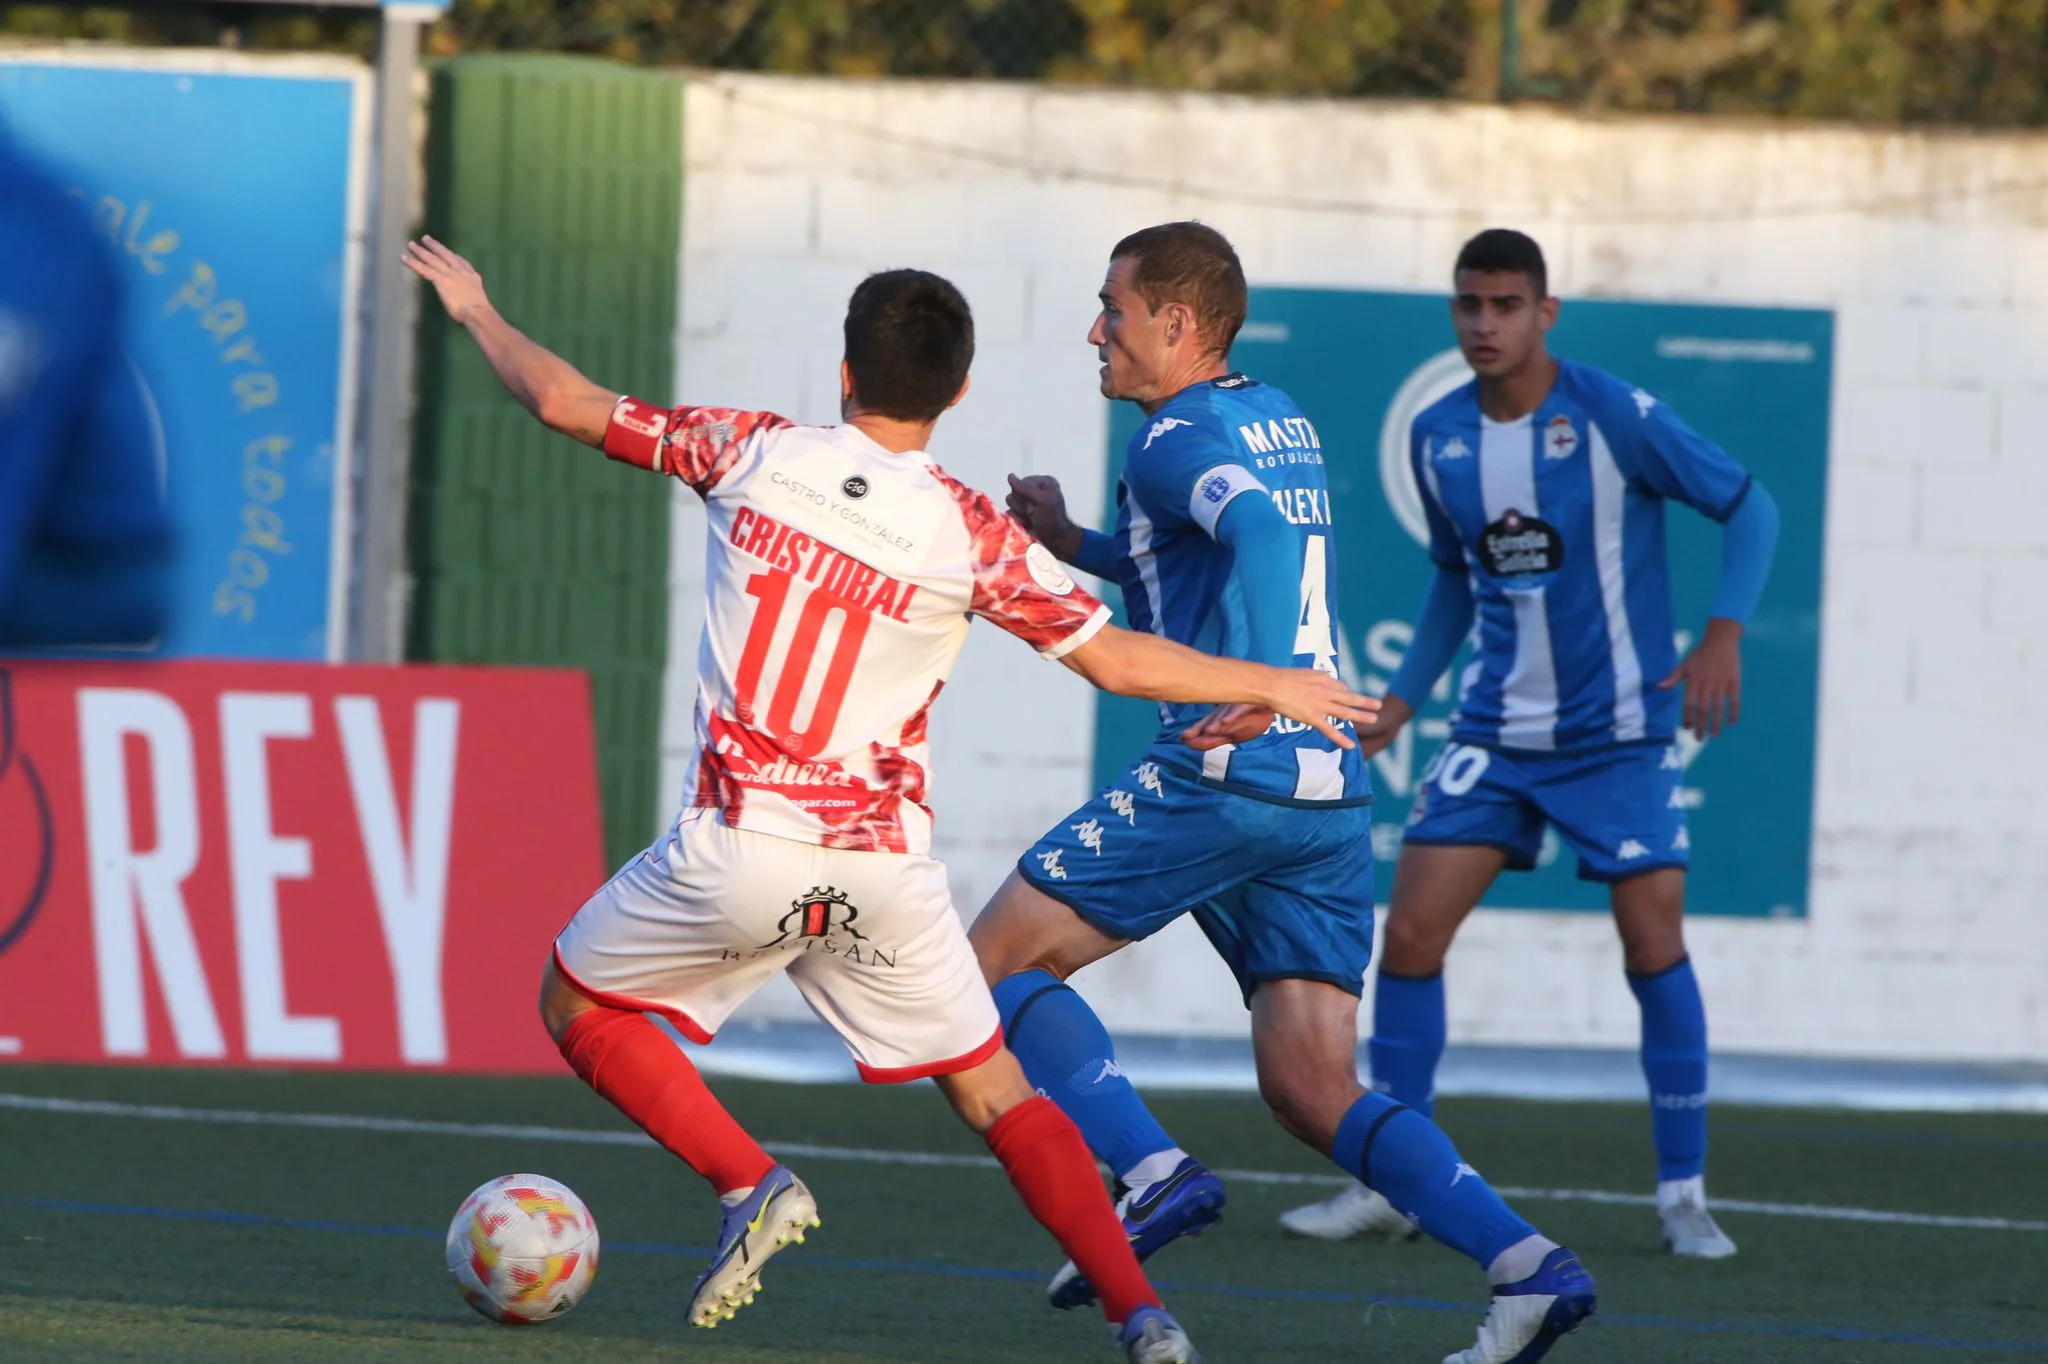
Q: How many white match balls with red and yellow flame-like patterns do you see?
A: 1